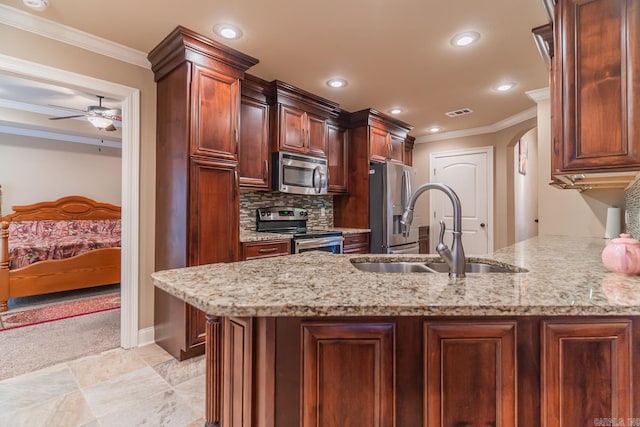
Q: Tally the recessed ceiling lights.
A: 6